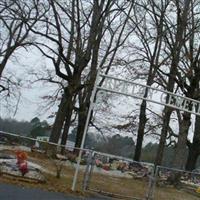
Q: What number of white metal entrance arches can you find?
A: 1